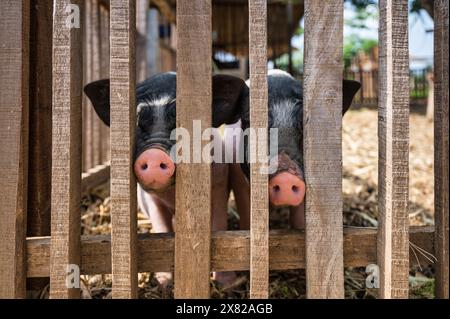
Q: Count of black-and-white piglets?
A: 2